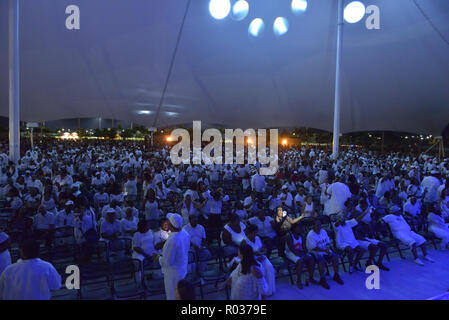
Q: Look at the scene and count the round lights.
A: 6